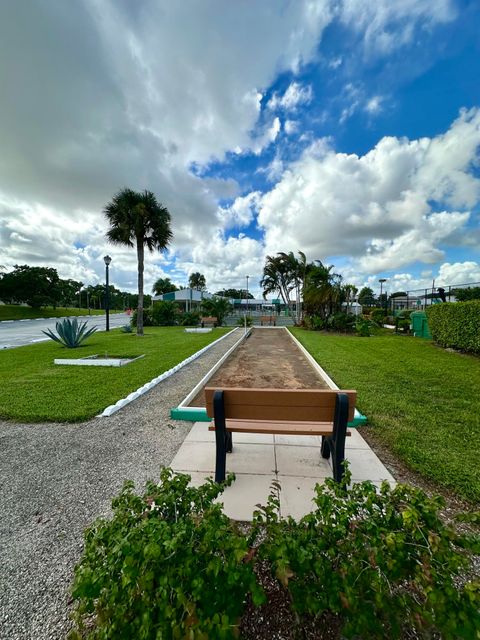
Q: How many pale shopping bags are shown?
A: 0